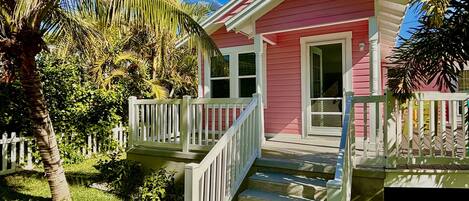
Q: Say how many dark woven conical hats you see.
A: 0